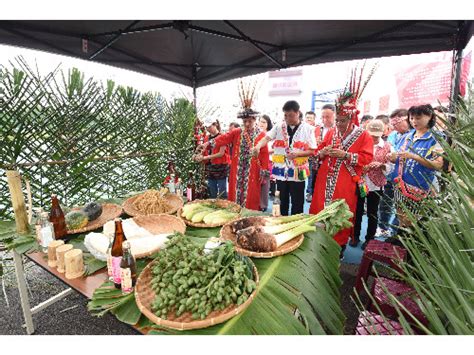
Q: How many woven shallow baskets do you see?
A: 6